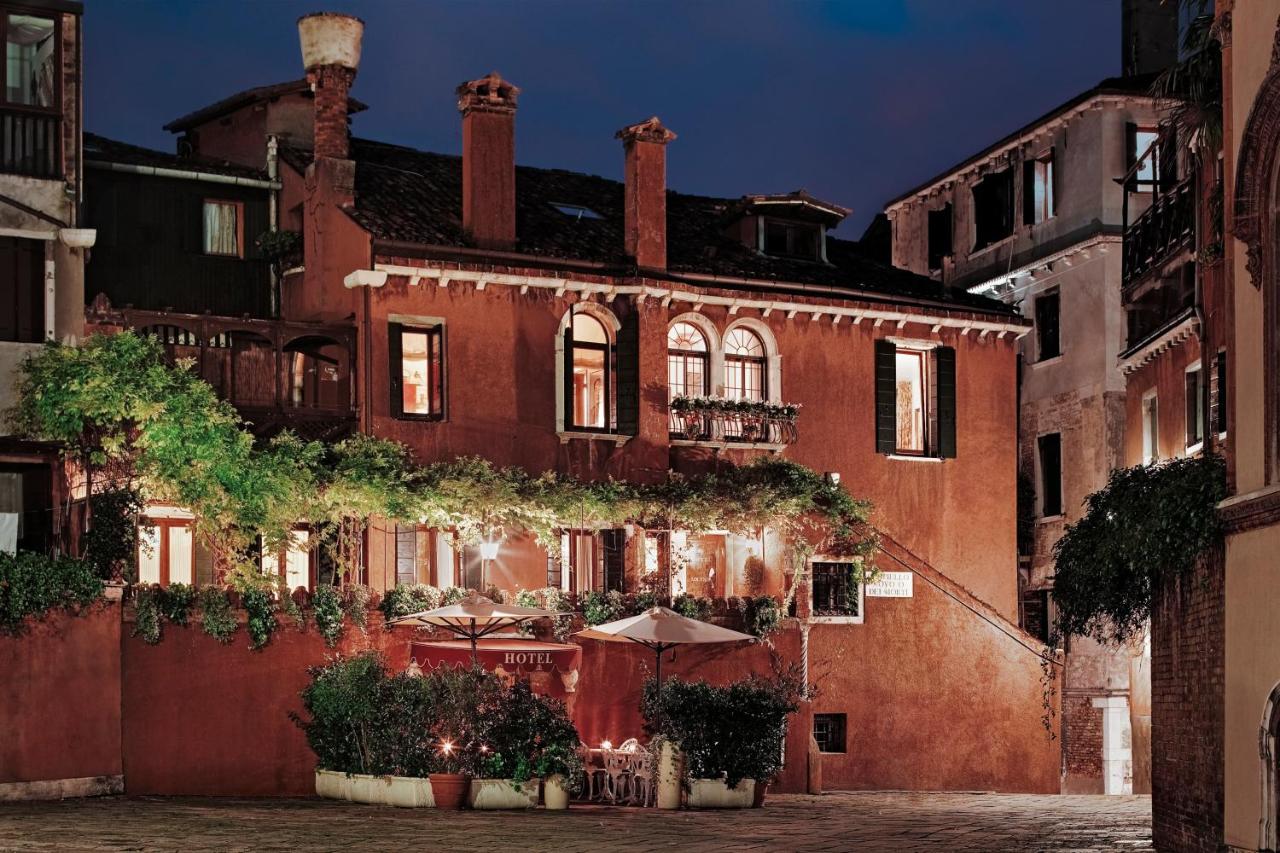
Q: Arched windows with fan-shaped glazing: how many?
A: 2